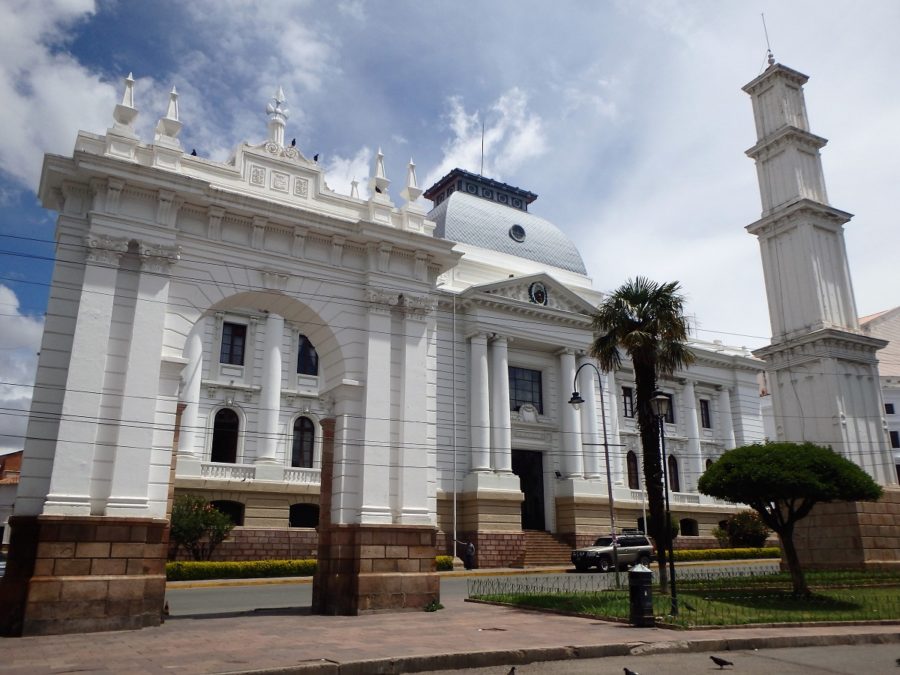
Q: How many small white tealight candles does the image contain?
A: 0